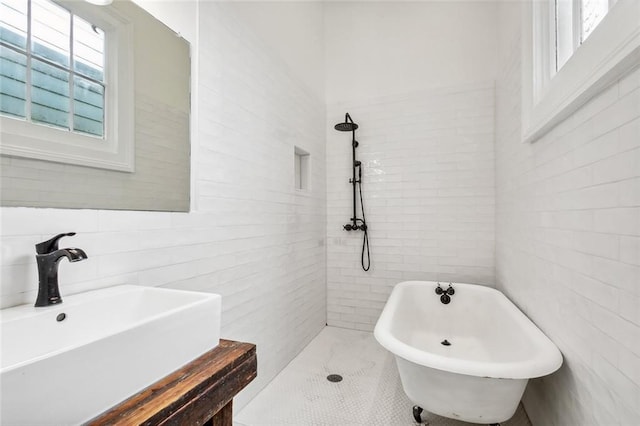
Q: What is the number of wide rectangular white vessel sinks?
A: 1